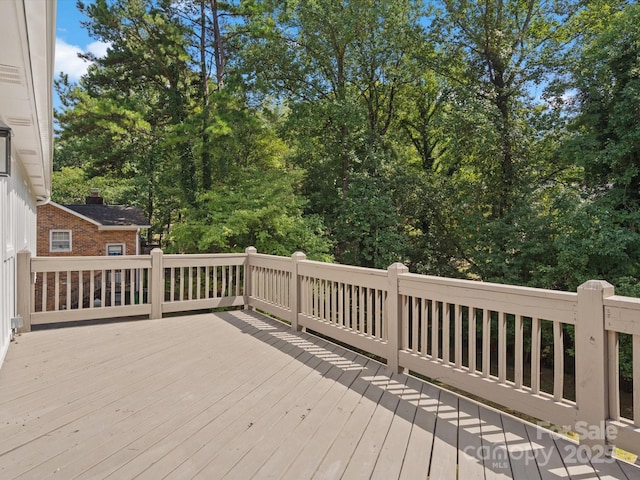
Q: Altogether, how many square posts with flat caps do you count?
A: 6